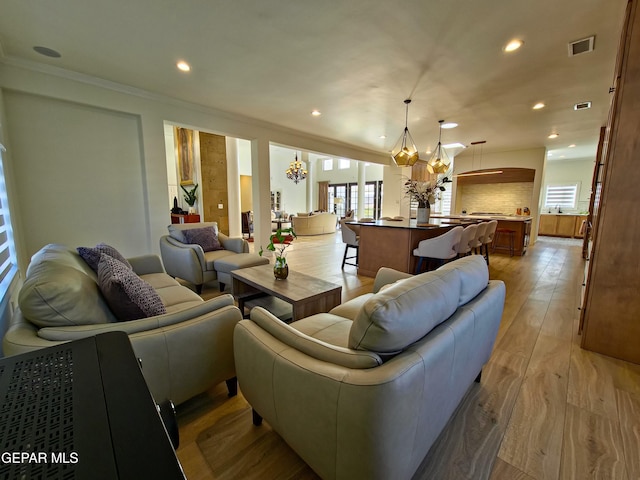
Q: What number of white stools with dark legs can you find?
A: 5